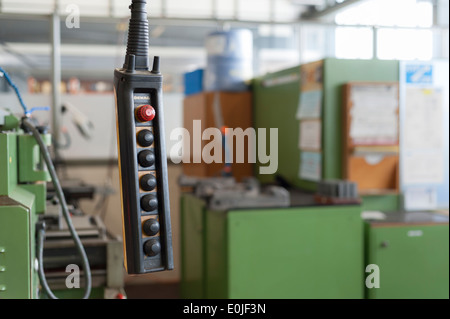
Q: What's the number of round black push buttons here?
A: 6